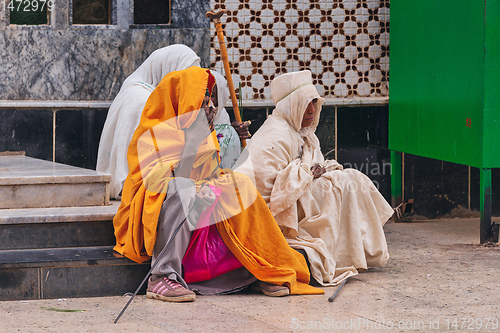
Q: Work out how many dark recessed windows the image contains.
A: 3